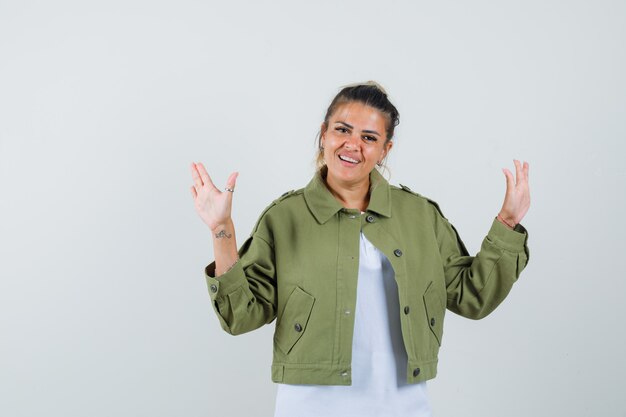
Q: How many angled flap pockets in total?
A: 2